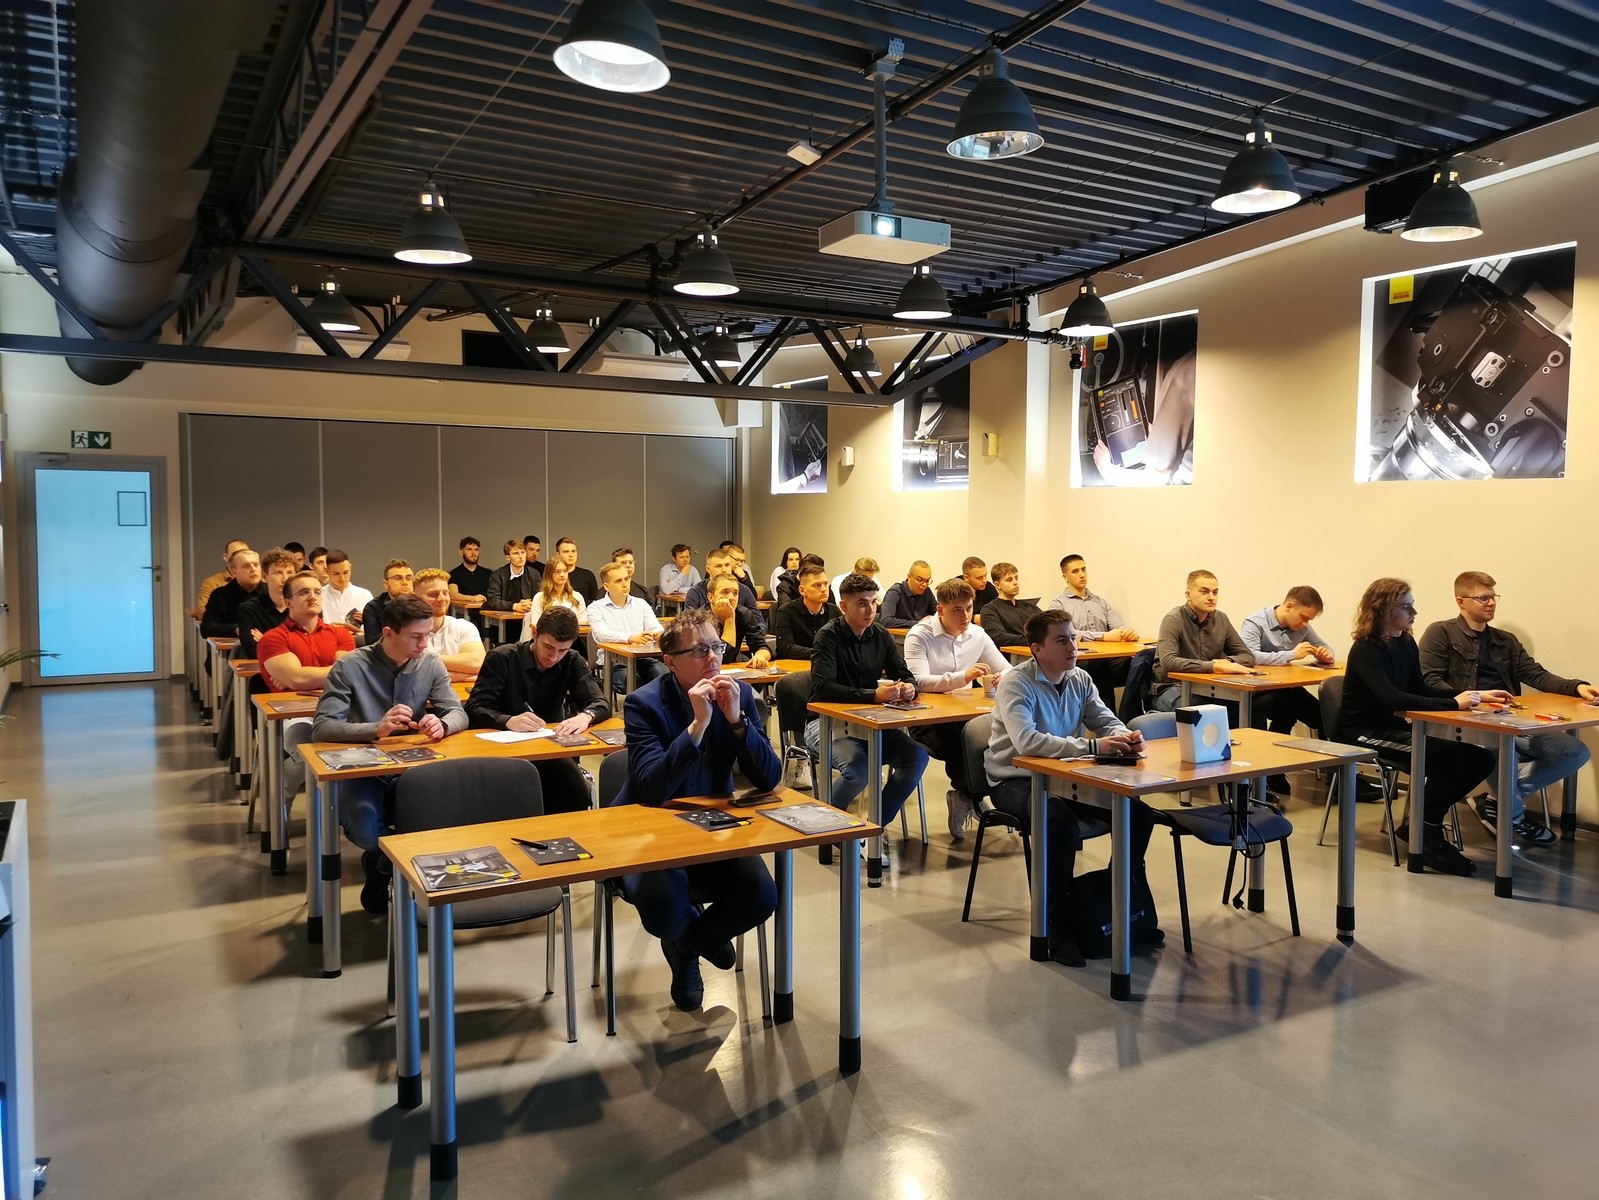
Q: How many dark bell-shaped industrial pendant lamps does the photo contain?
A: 12